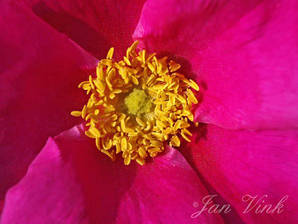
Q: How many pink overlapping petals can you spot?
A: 5